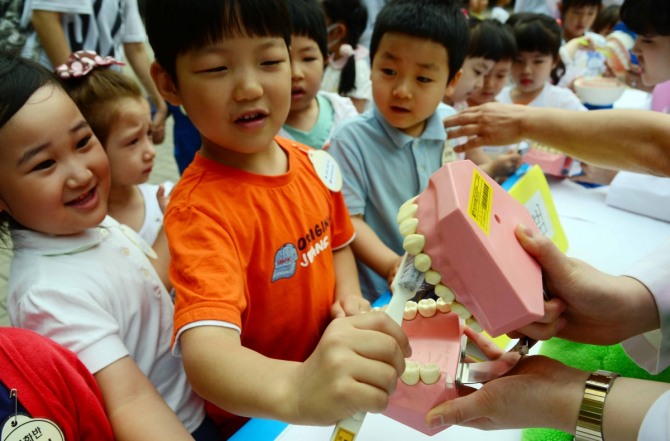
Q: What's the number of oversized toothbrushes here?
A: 1